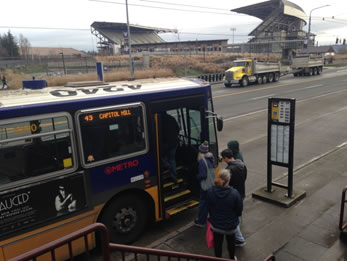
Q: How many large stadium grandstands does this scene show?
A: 2